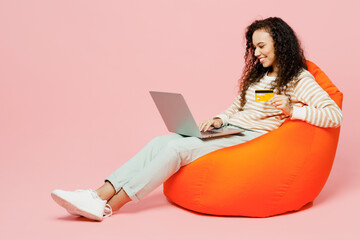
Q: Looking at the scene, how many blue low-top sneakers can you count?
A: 0